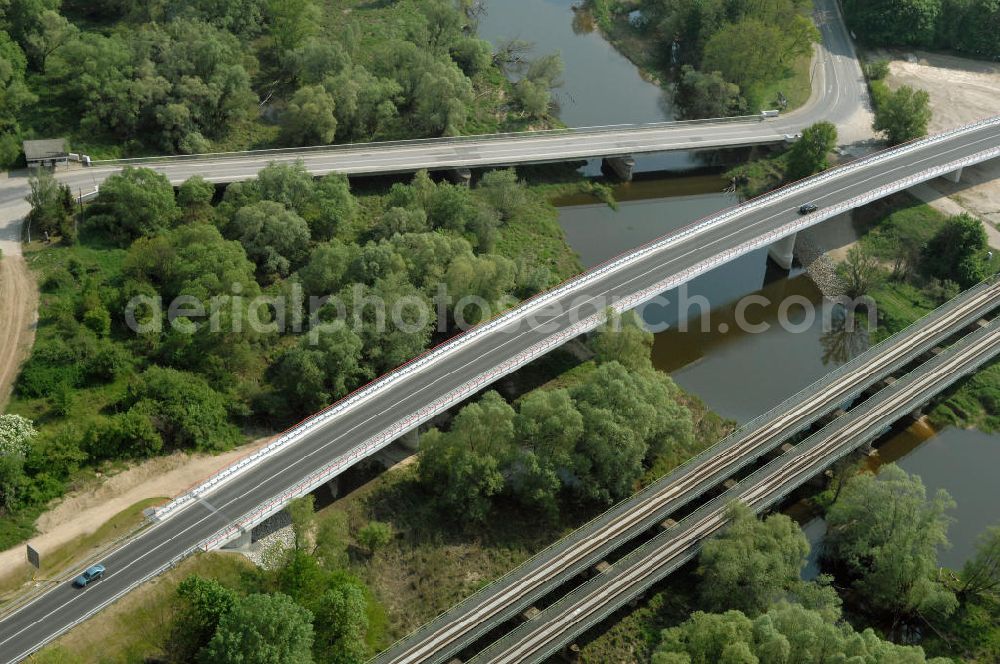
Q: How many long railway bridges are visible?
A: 2